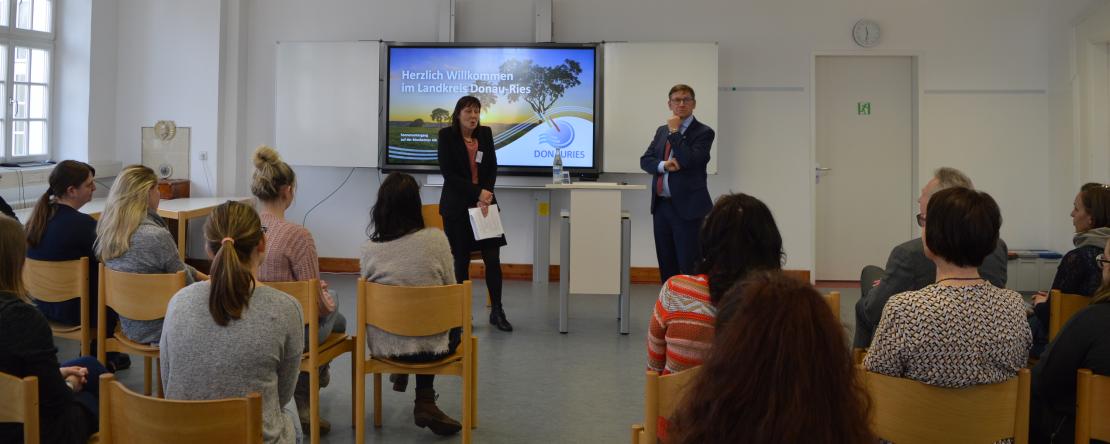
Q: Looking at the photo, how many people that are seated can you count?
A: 12